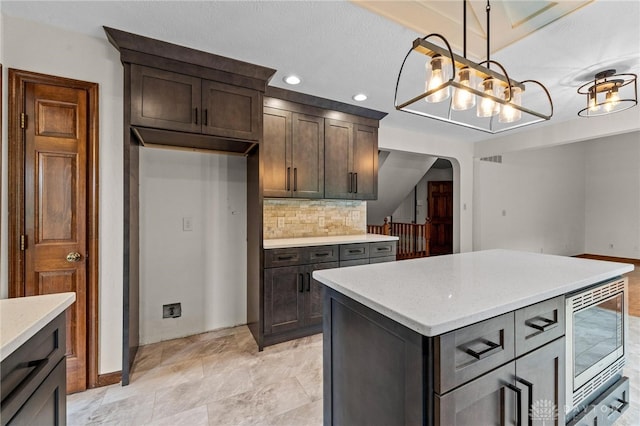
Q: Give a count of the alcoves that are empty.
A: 1